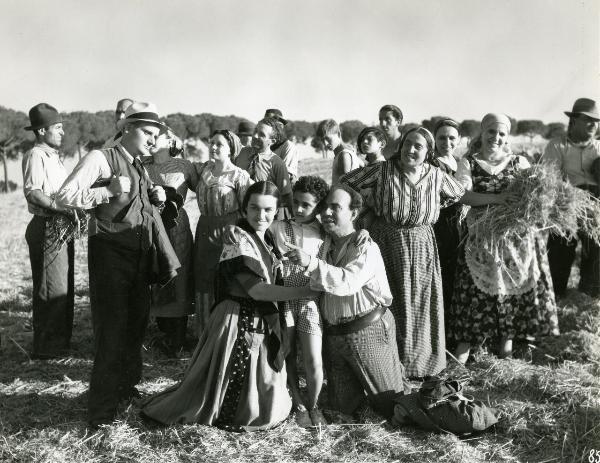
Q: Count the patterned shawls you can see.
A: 1